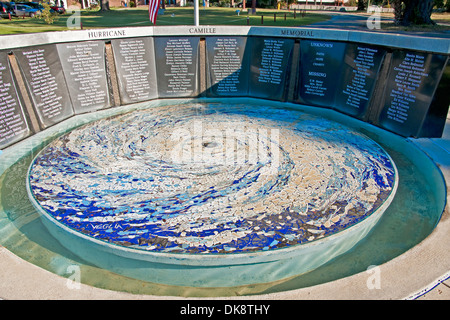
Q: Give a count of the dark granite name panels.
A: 10